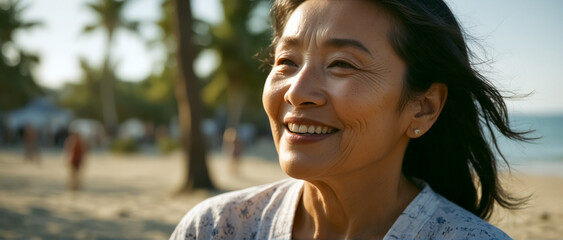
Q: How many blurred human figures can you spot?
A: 3